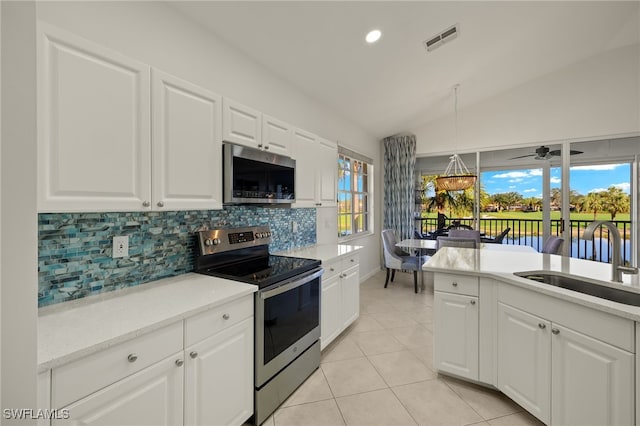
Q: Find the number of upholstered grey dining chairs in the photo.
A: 4